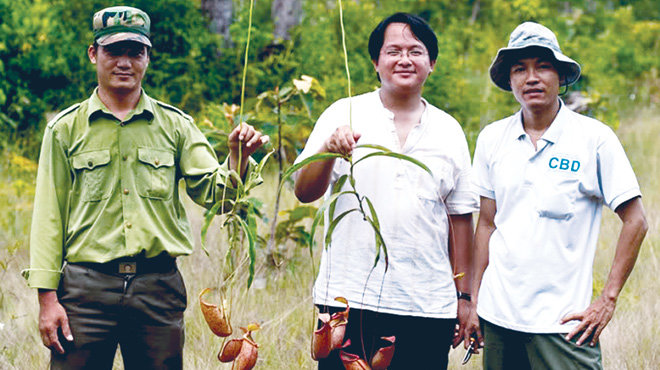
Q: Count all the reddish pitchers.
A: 7